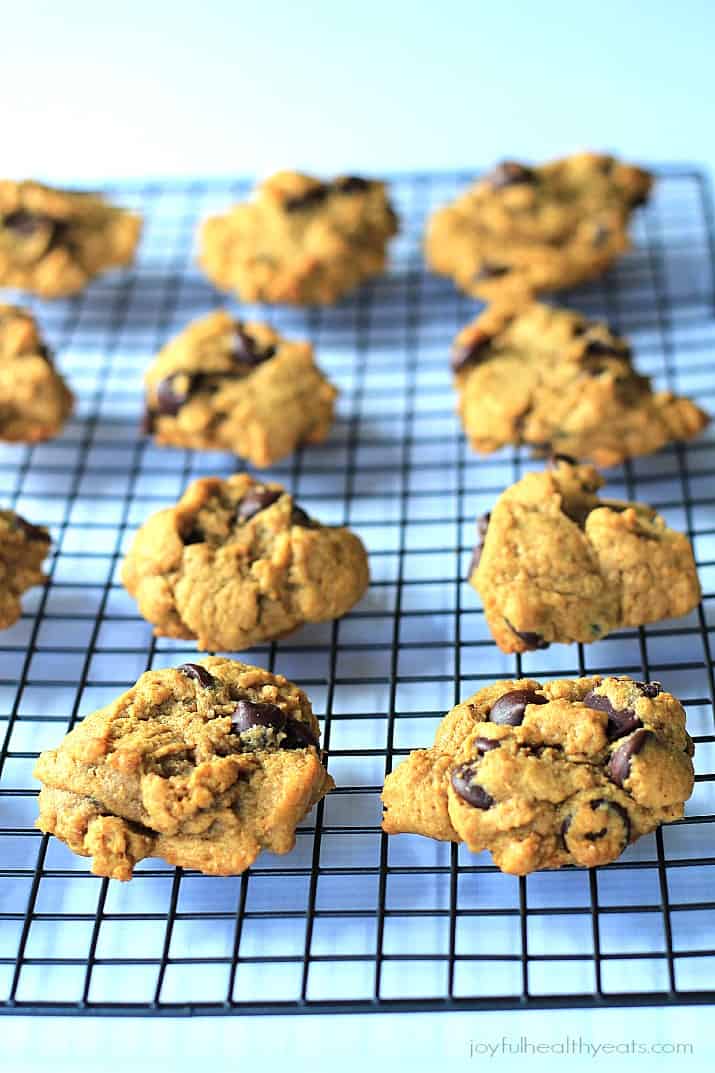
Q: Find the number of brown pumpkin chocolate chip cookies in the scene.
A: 11